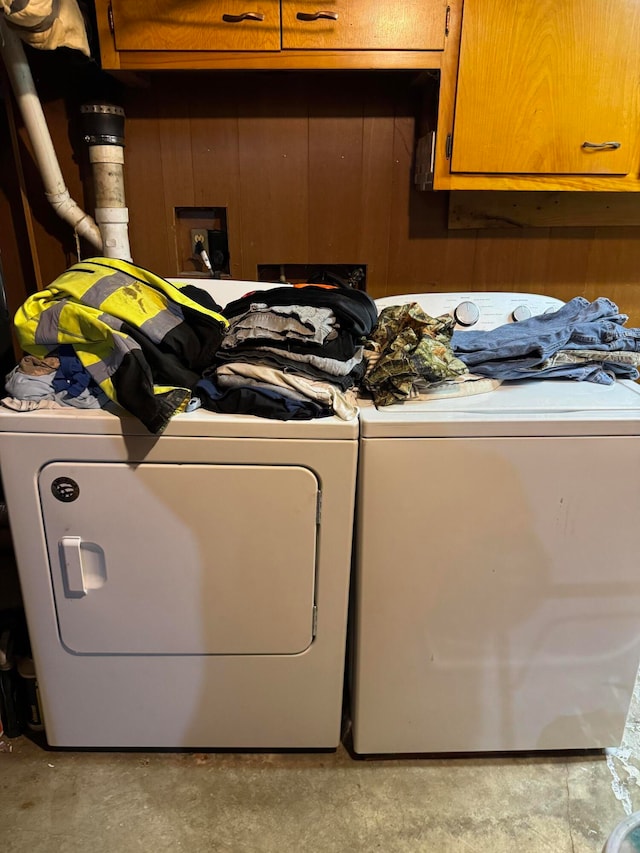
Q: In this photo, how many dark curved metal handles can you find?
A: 3